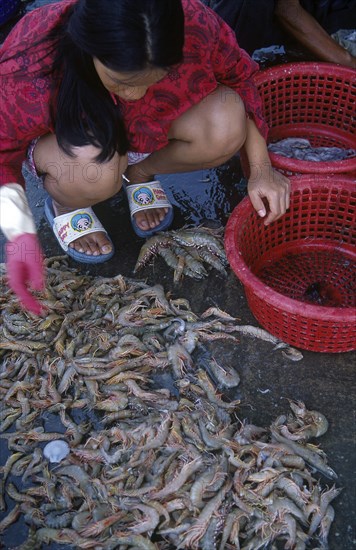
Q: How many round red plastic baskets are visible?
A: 2